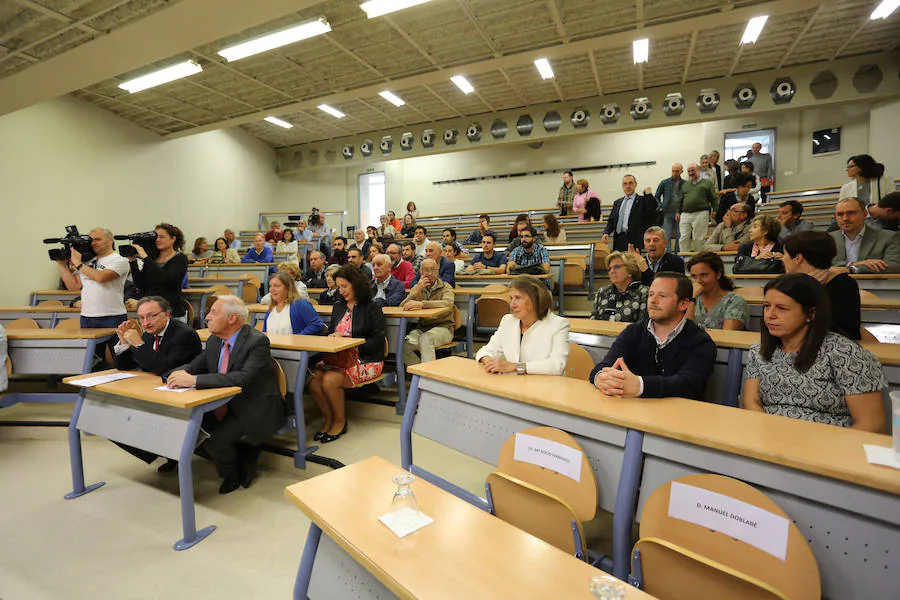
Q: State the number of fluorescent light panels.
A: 11